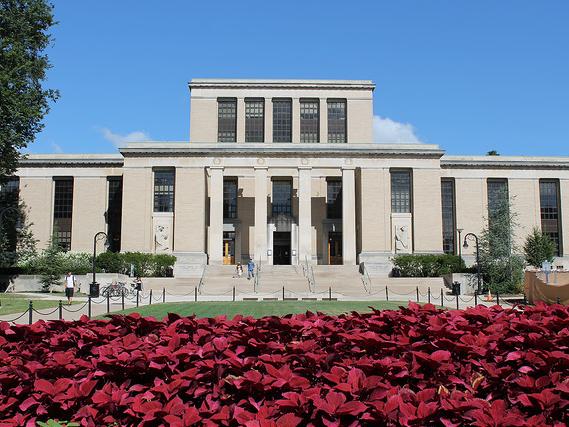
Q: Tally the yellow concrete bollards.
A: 0